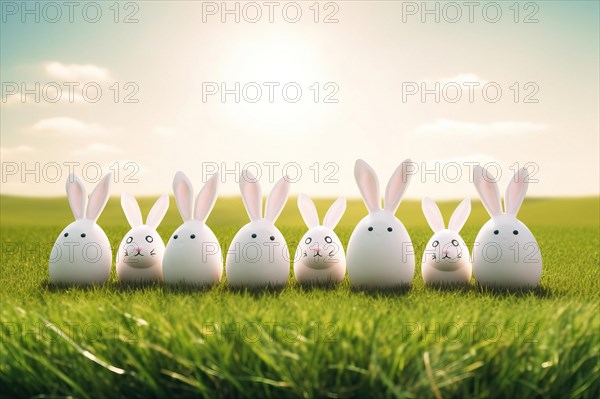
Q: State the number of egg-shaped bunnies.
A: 8